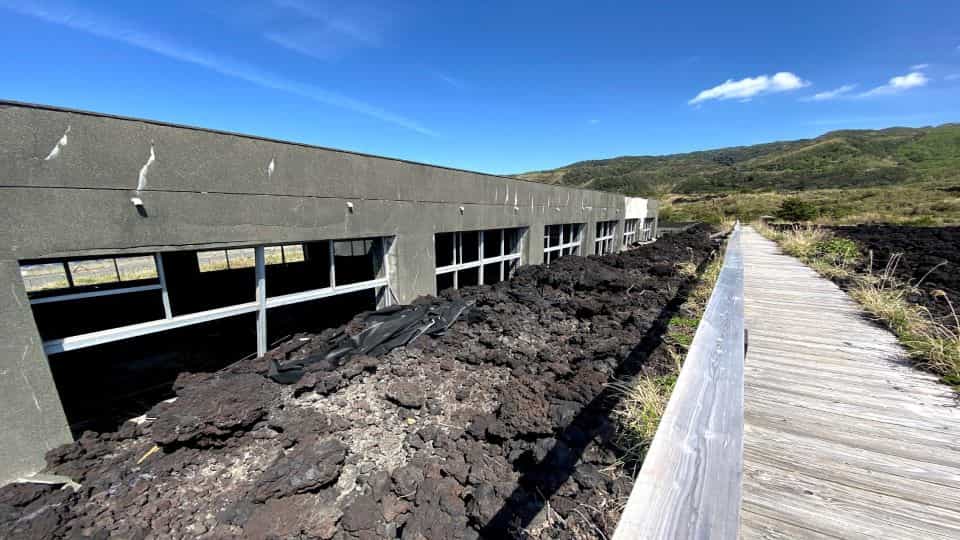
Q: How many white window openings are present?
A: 6